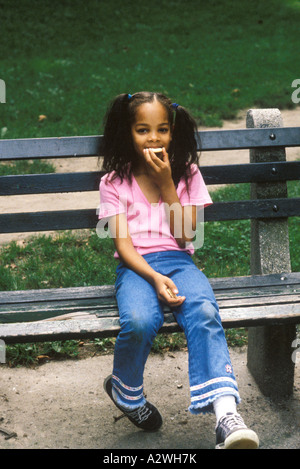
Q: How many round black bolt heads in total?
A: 3